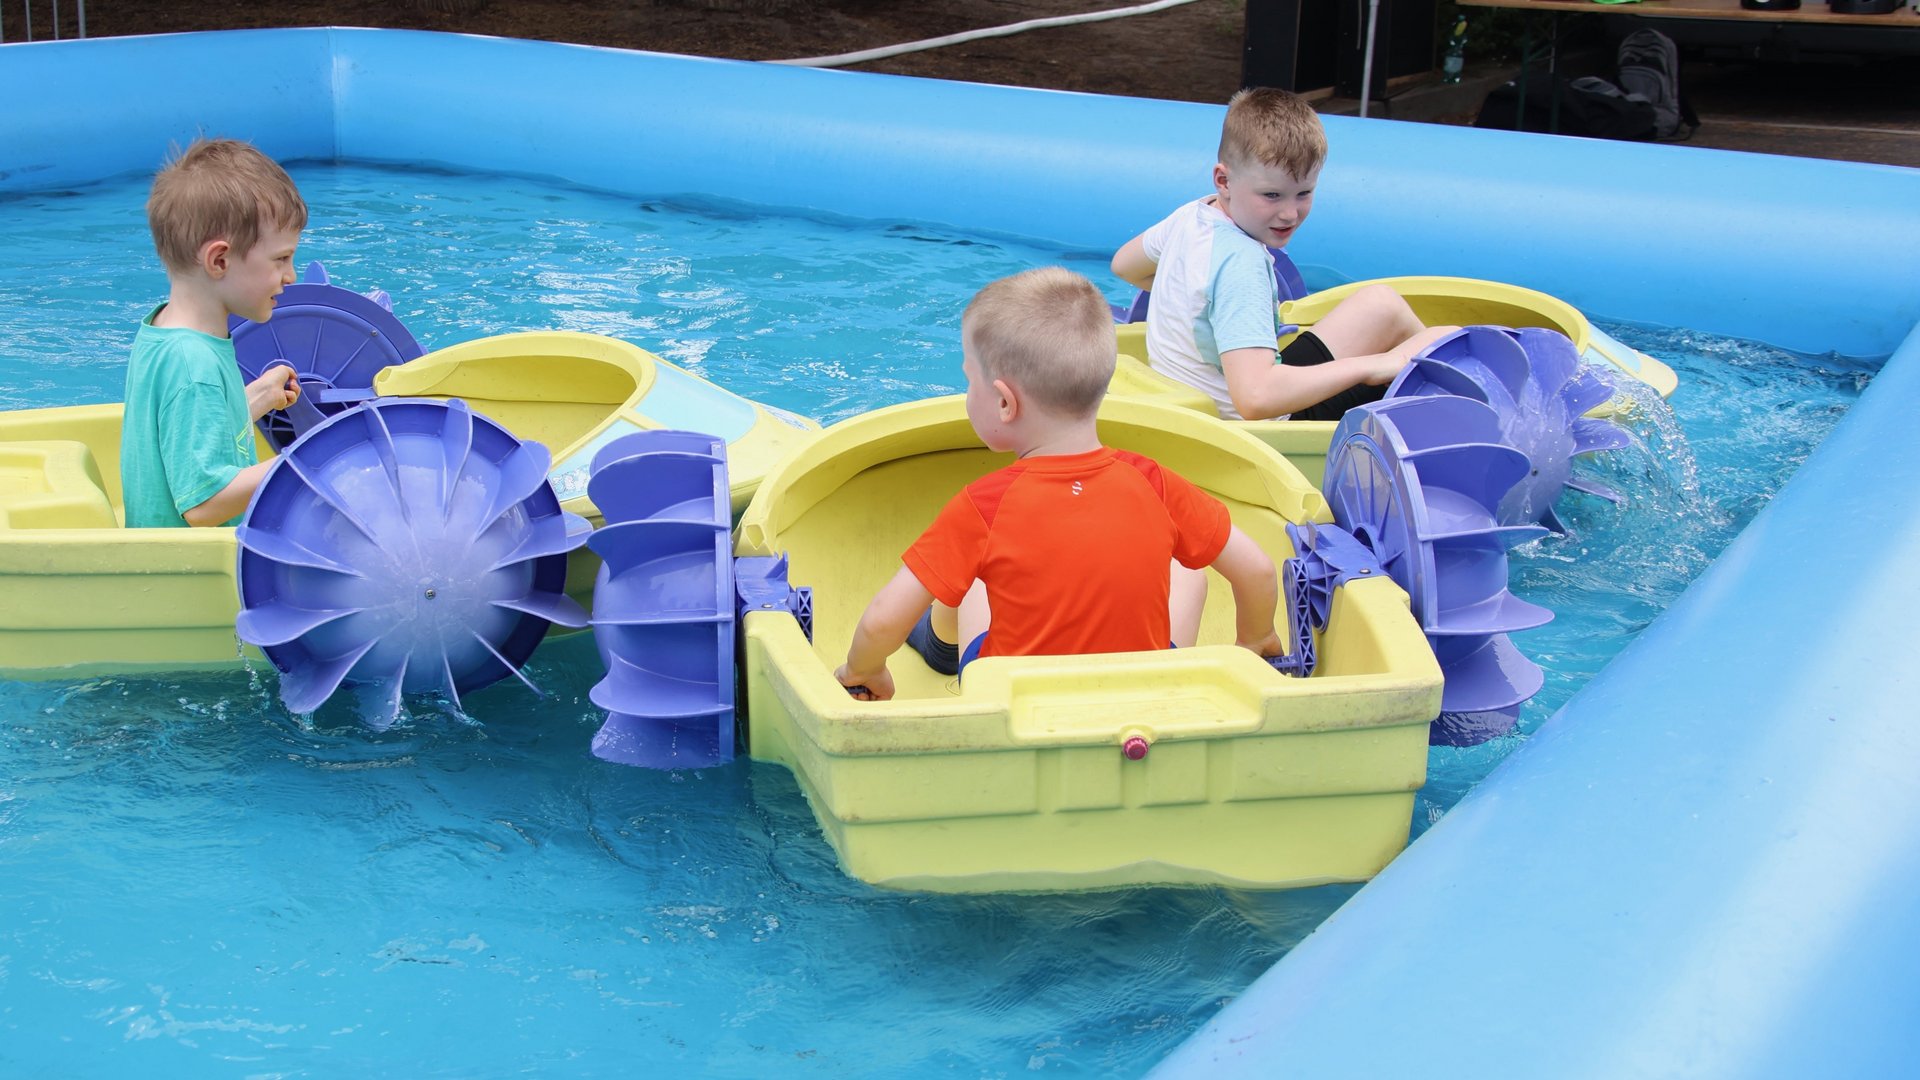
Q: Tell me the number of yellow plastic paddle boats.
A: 3